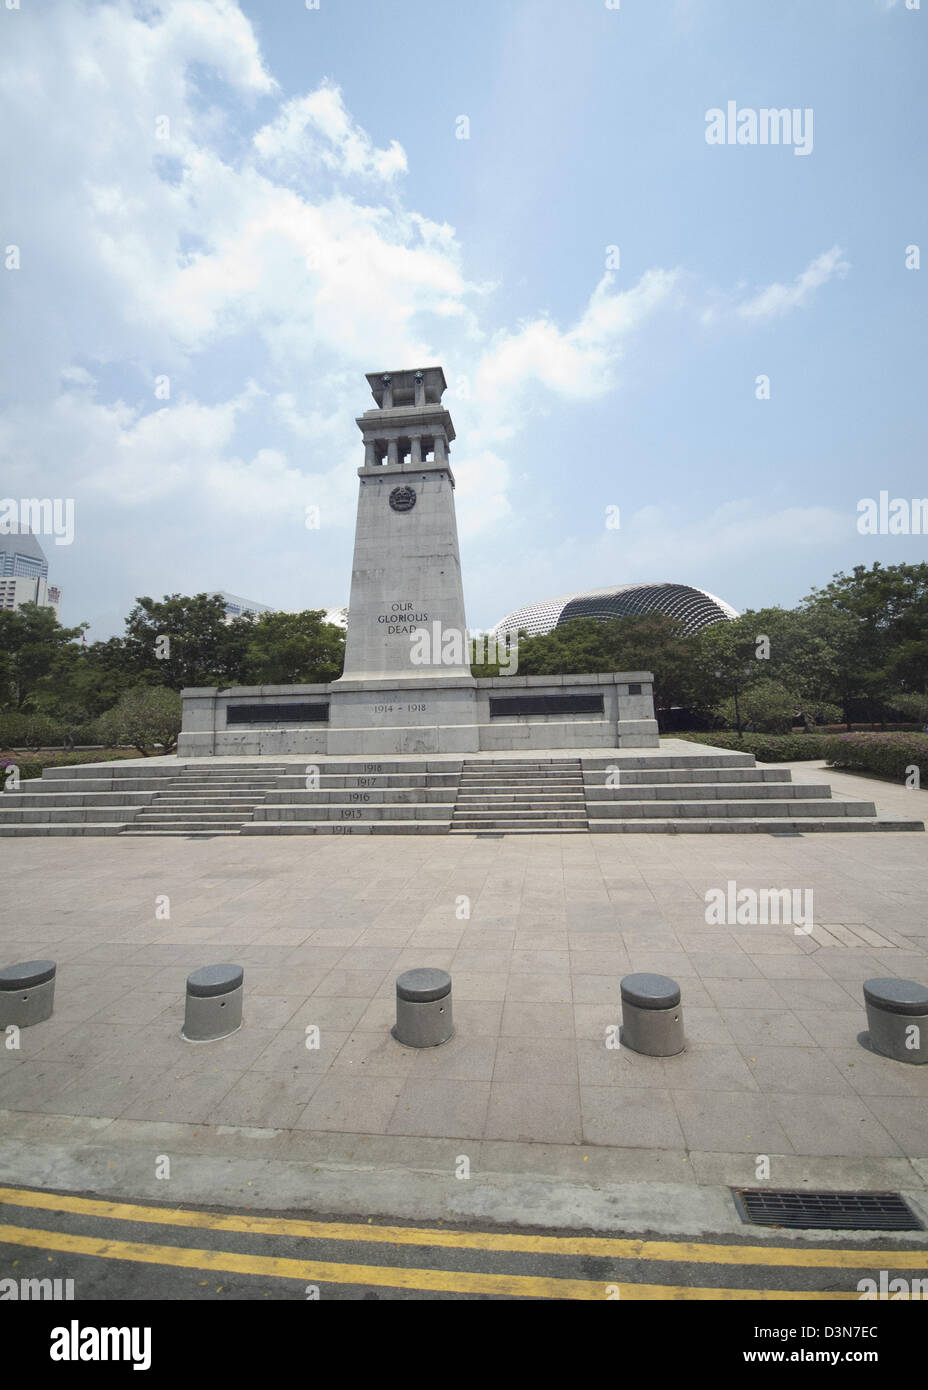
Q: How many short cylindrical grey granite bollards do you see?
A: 5